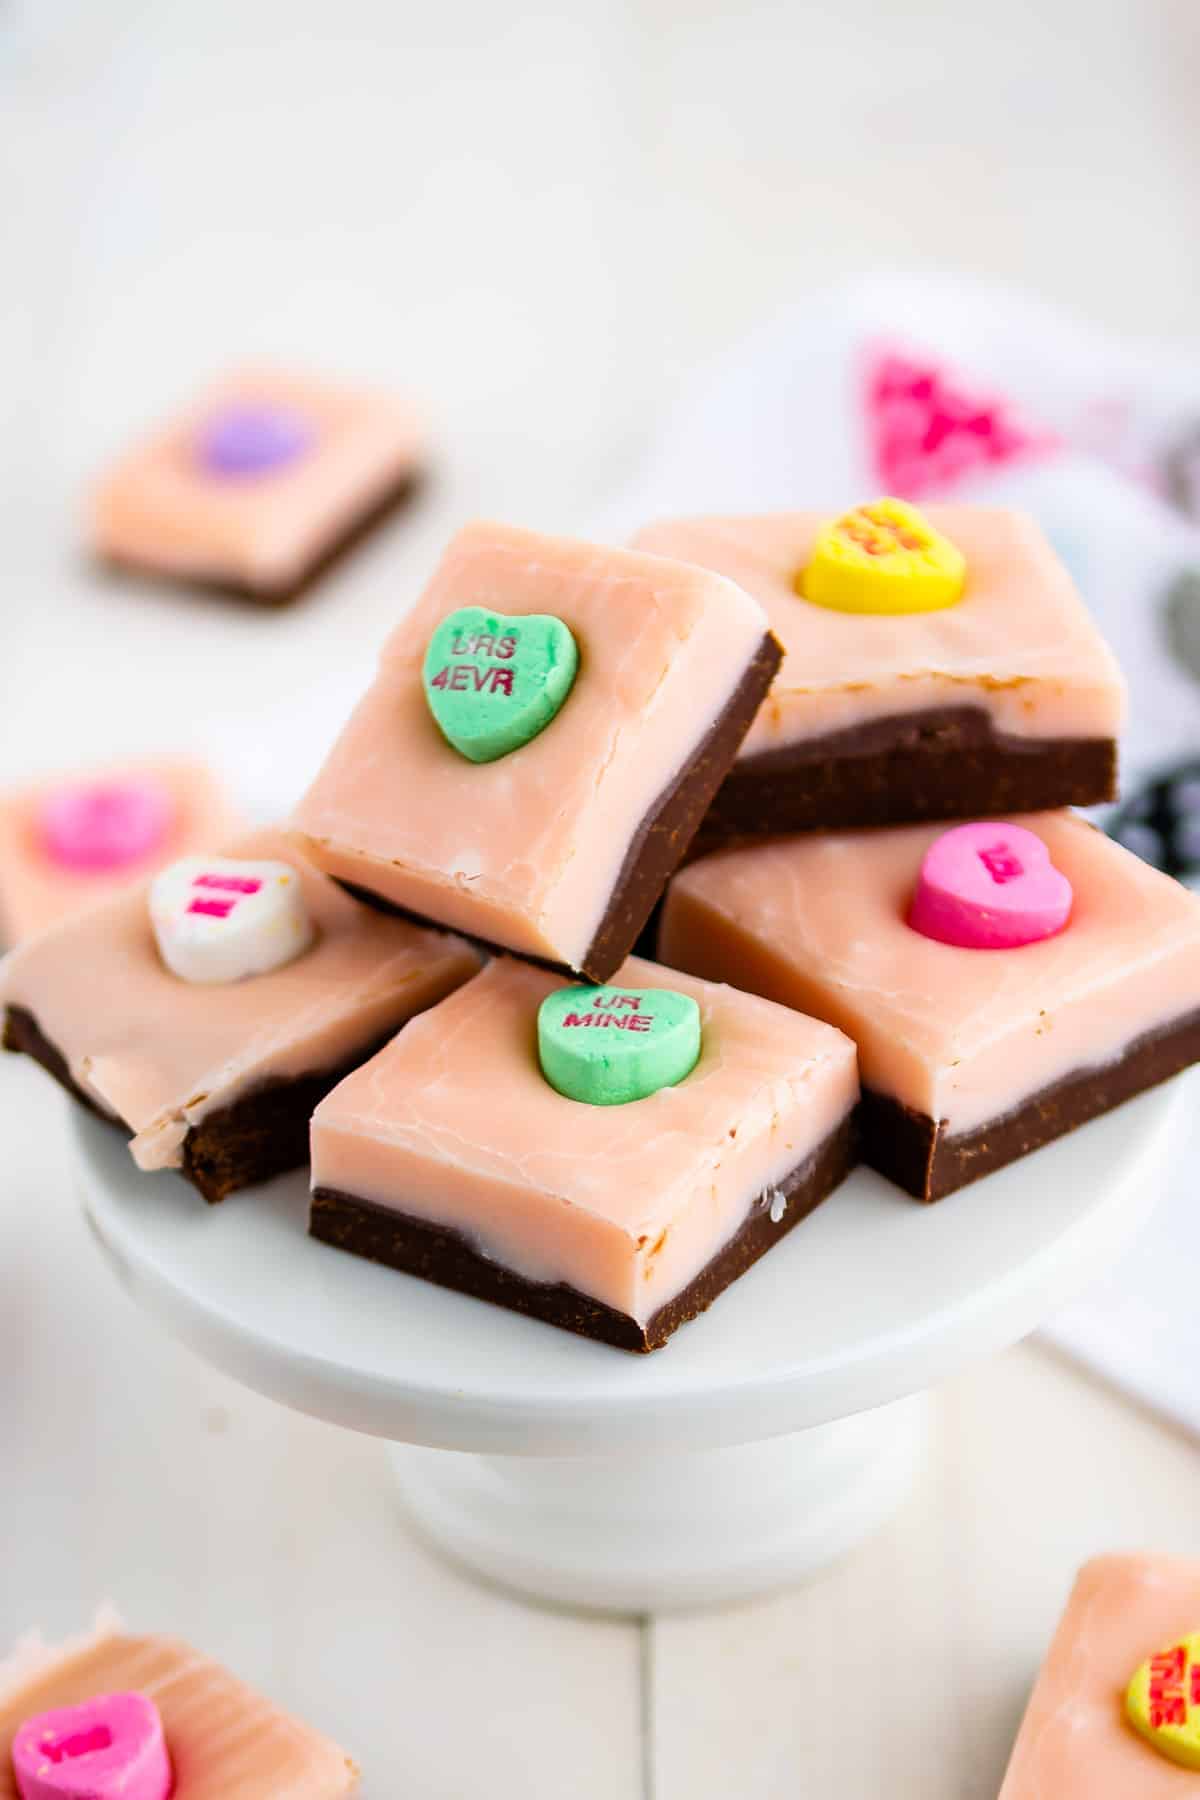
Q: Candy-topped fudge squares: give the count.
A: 9